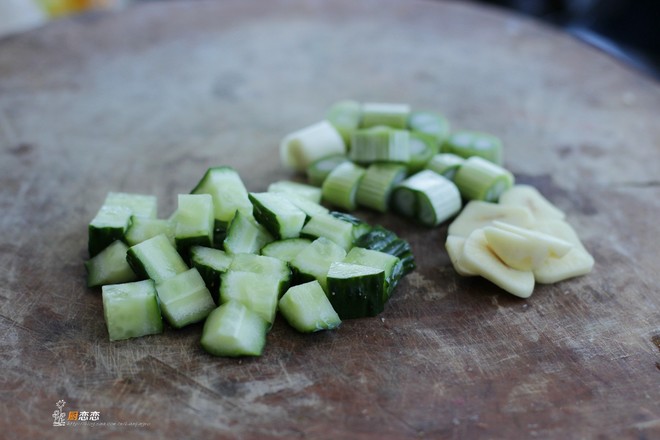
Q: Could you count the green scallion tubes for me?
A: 13